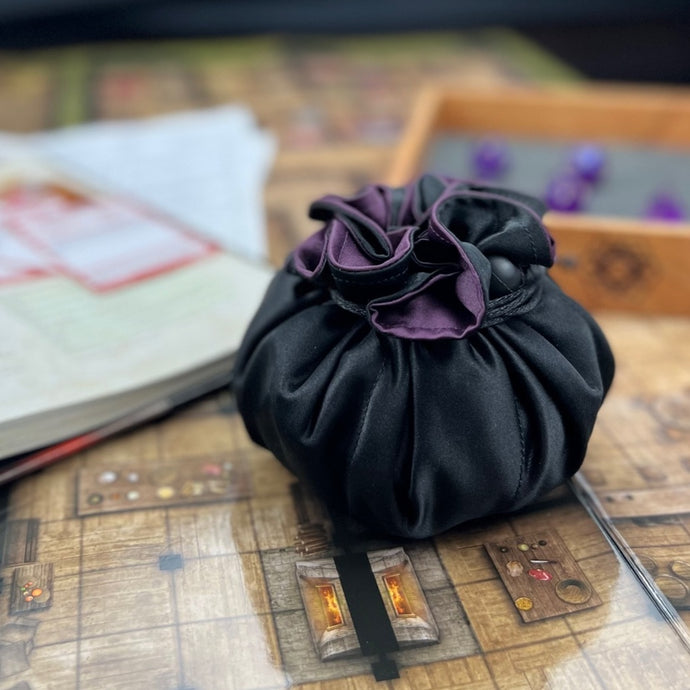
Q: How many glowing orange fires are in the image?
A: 2